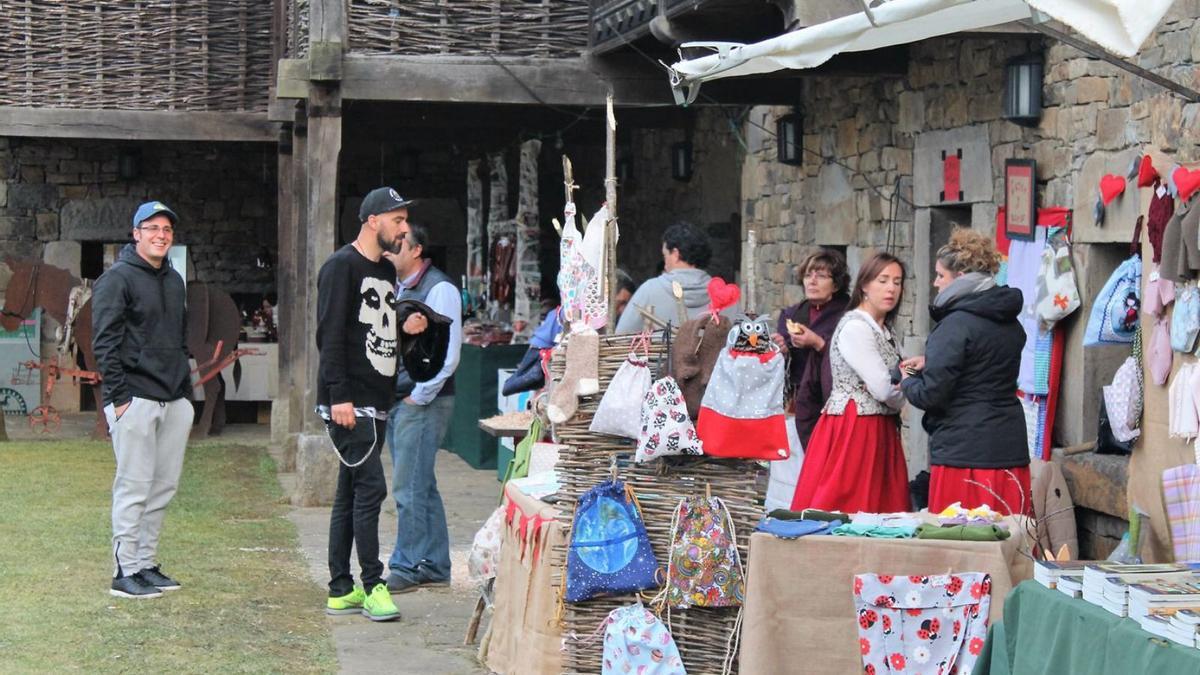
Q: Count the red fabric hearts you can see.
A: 4